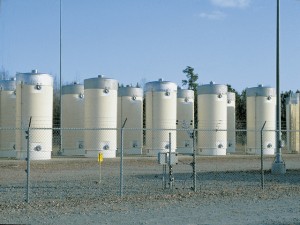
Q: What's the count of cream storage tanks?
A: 11